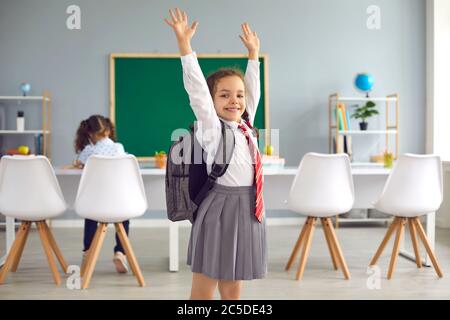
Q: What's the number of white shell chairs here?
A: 4